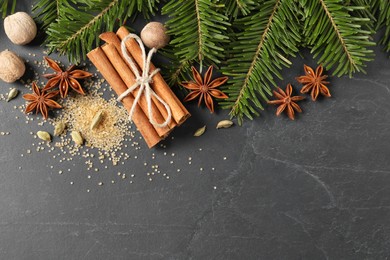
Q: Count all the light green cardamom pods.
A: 7